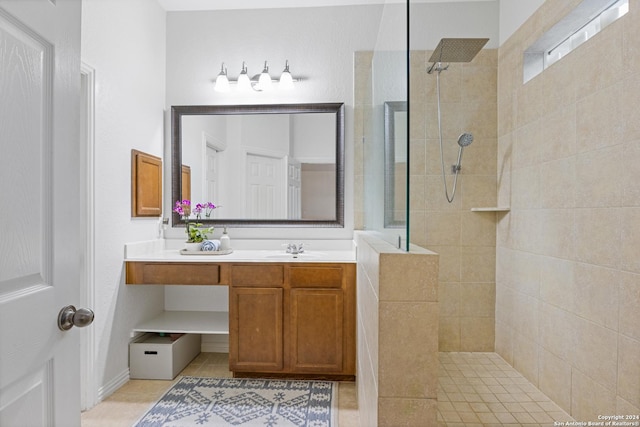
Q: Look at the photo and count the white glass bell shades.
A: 4